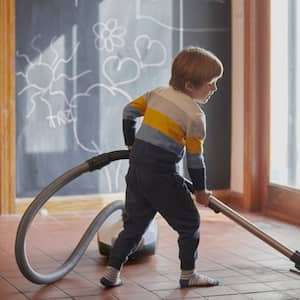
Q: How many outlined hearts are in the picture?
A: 2